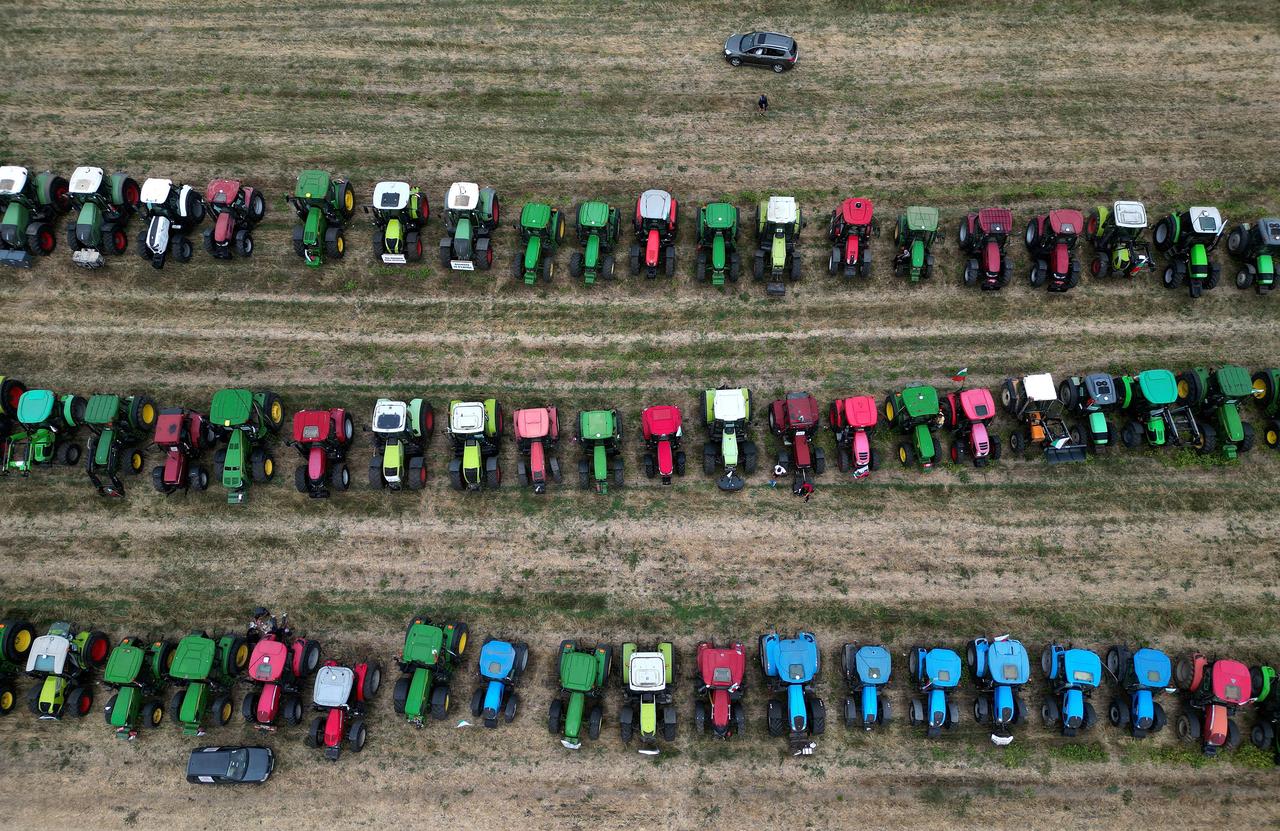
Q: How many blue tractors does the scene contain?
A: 7